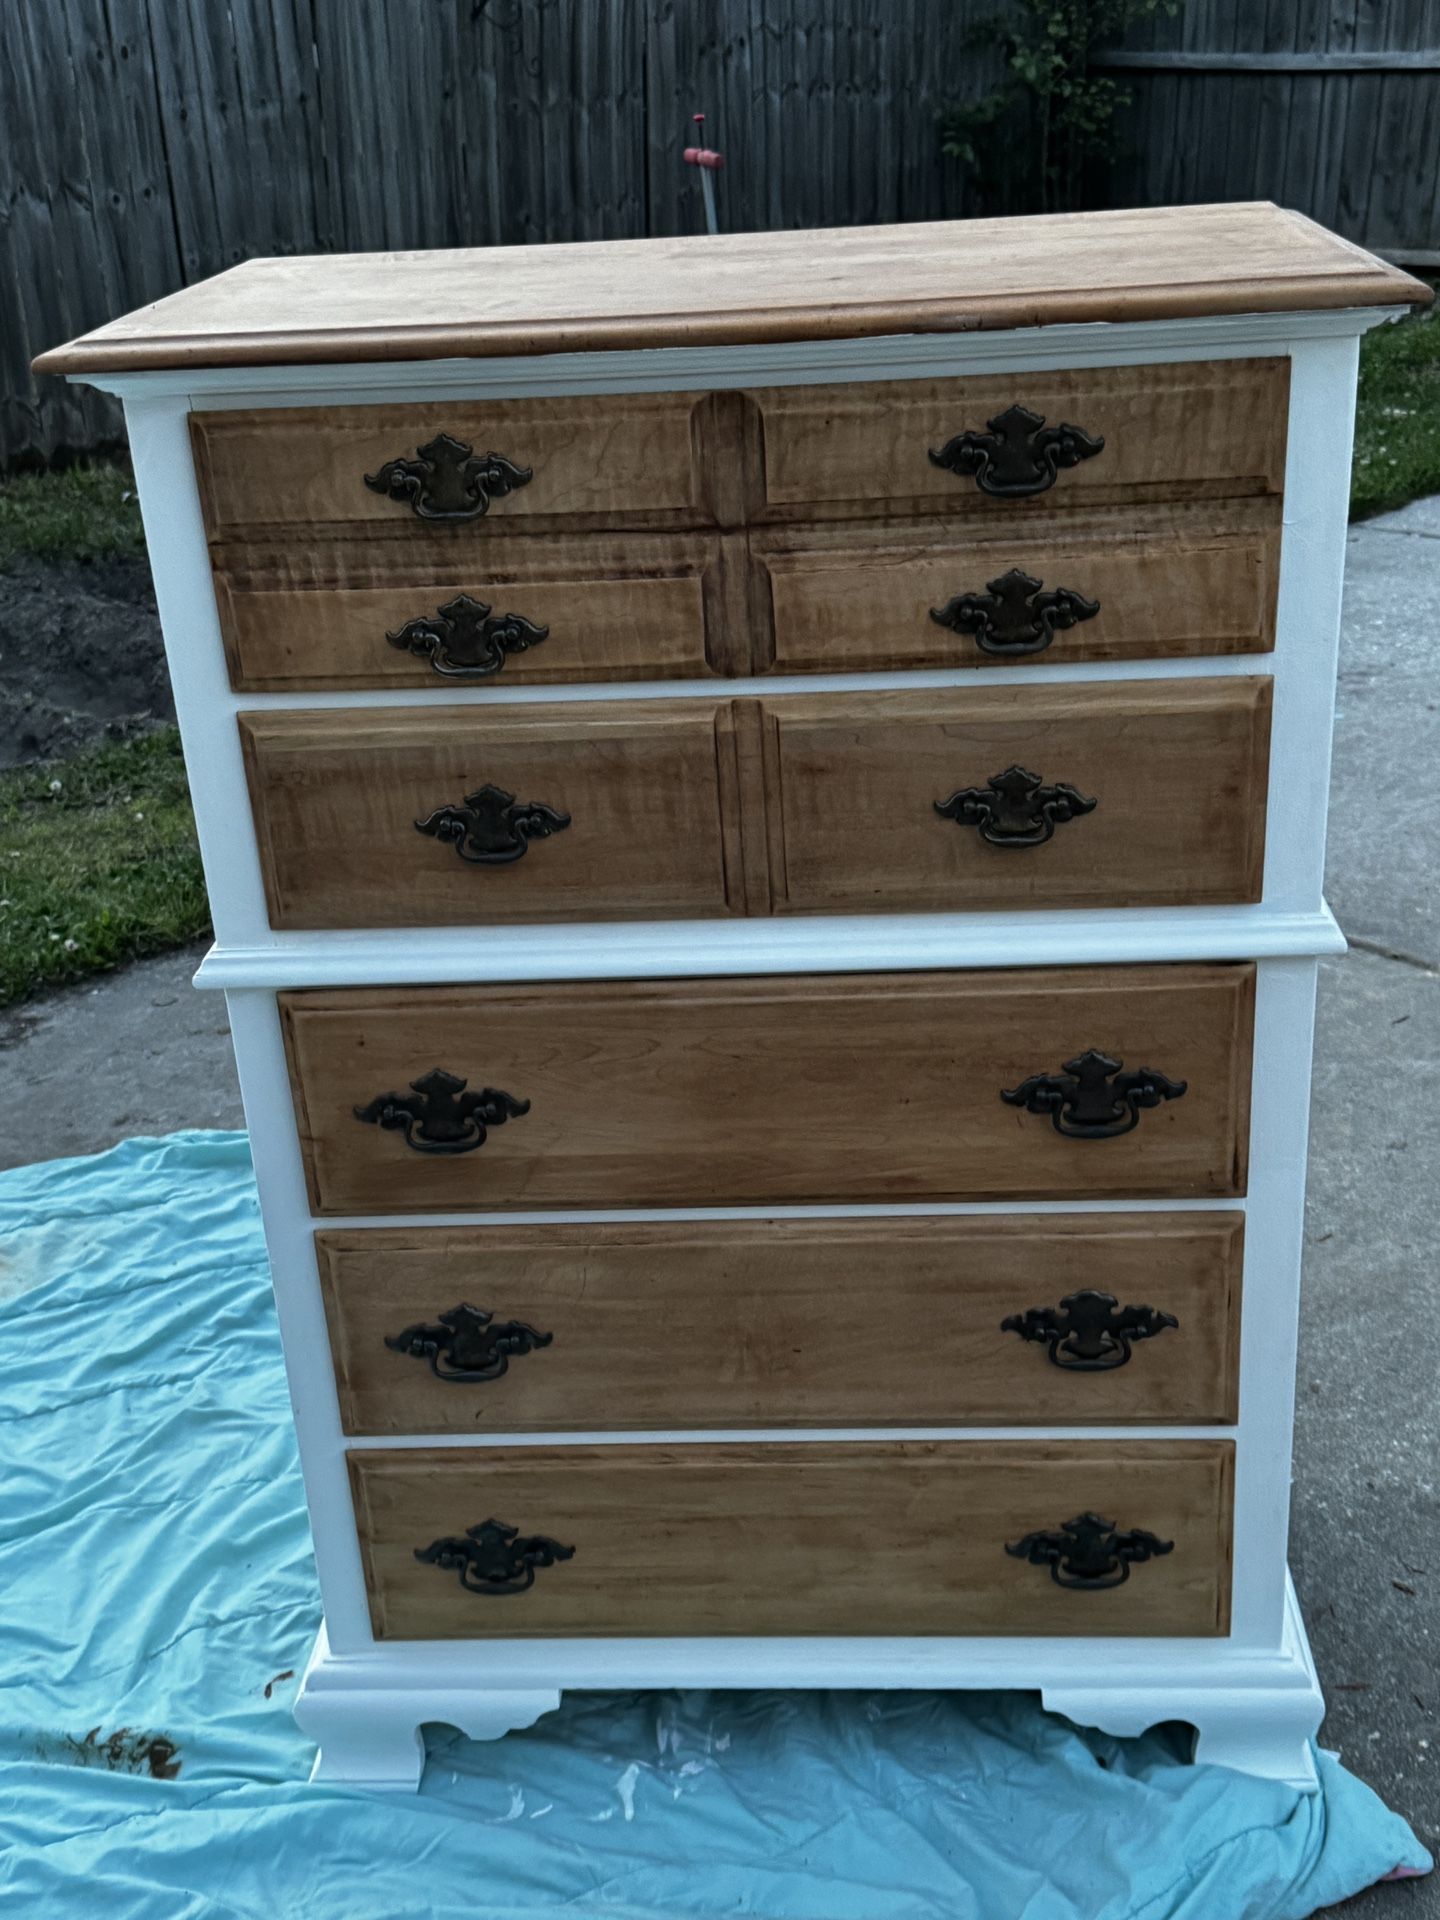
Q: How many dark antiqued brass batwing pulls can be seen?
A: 12